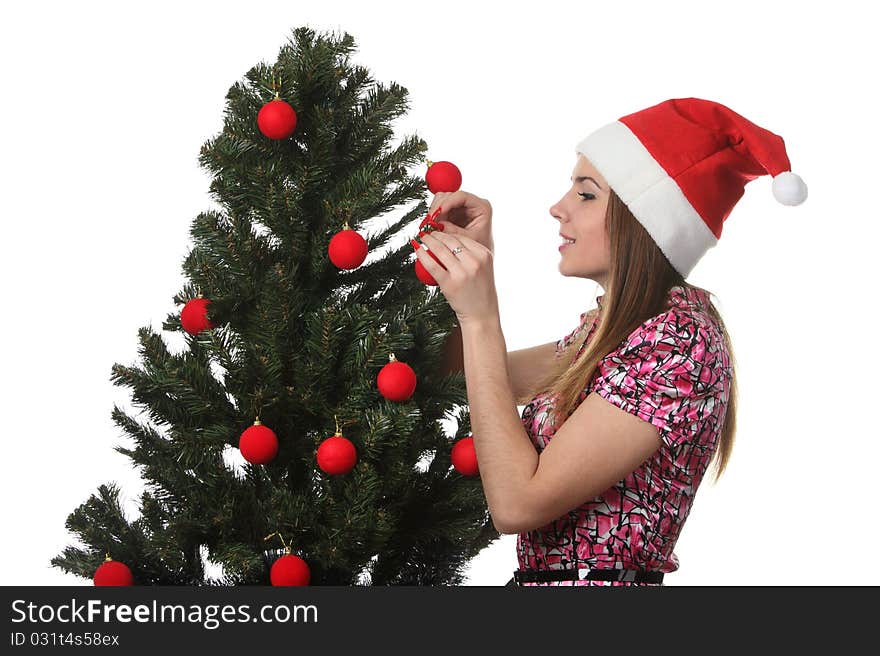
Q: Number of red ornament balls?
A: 11